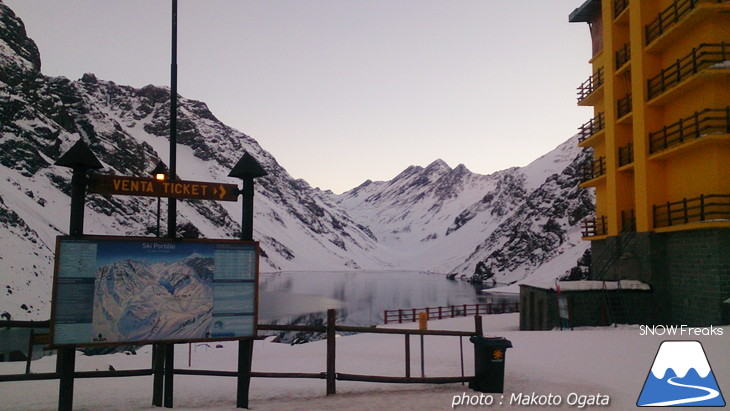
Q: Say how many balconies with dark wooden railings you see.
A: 13